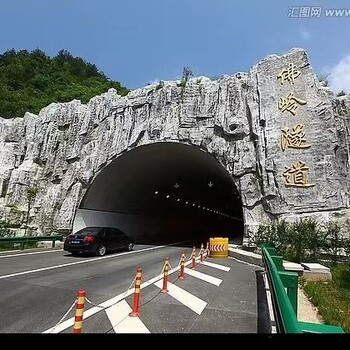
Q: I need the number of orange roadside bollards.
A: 7